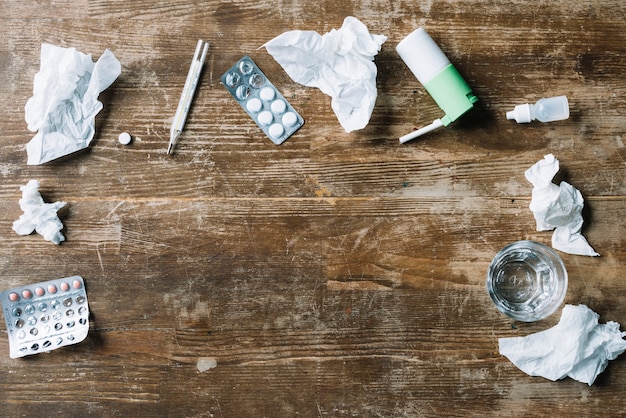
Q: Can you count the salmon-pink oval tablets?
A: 6